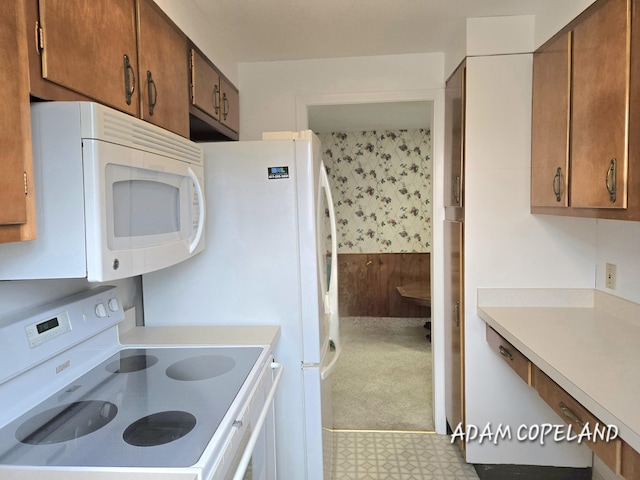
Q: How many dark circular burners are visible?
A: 4